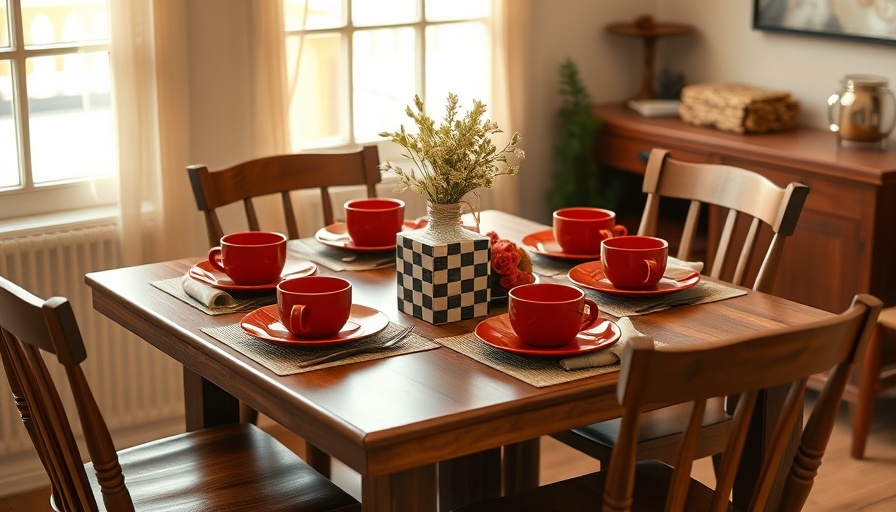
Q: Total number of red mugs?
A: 6